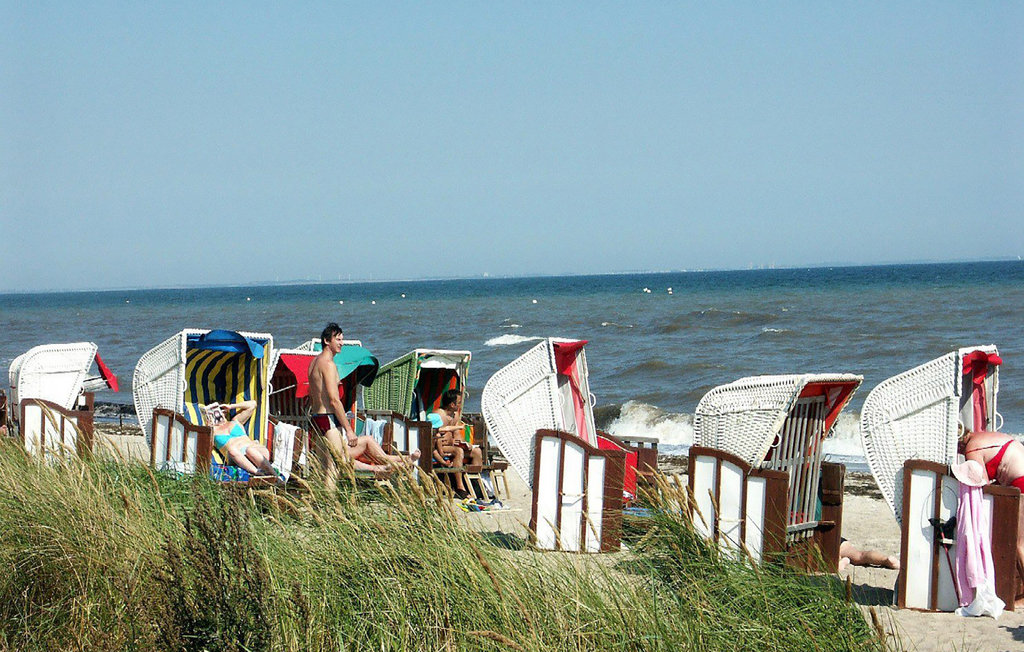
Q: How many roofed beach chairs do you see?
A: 8